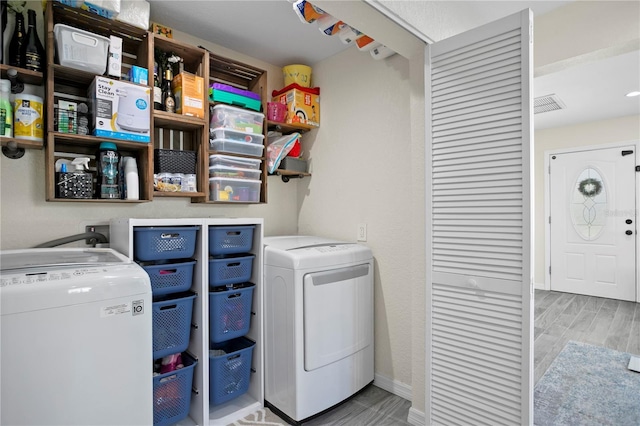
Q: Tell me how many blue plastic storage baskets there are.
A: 8